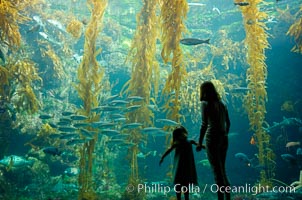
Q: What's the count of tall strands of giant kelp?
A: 4